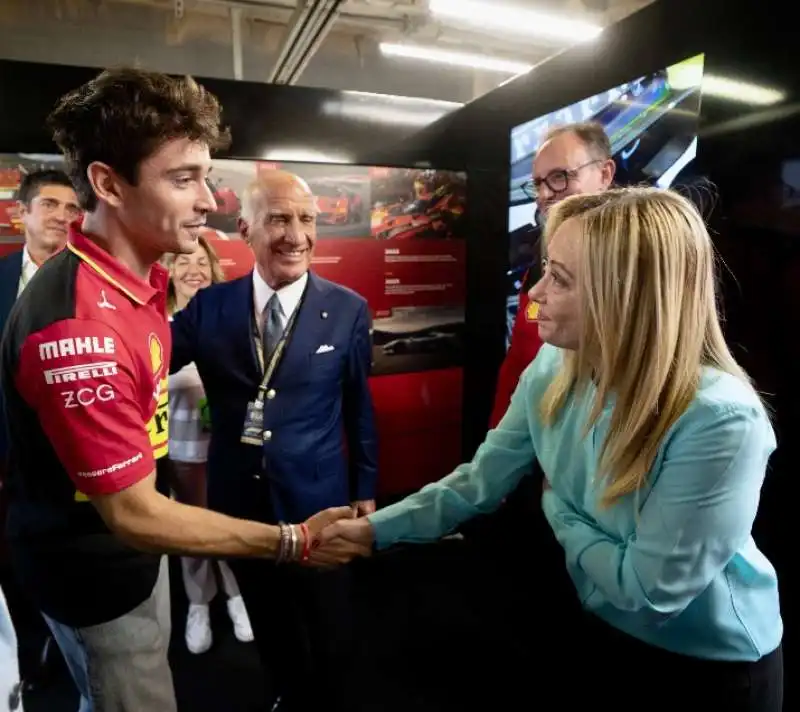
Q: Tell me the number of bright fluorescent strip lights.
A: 2